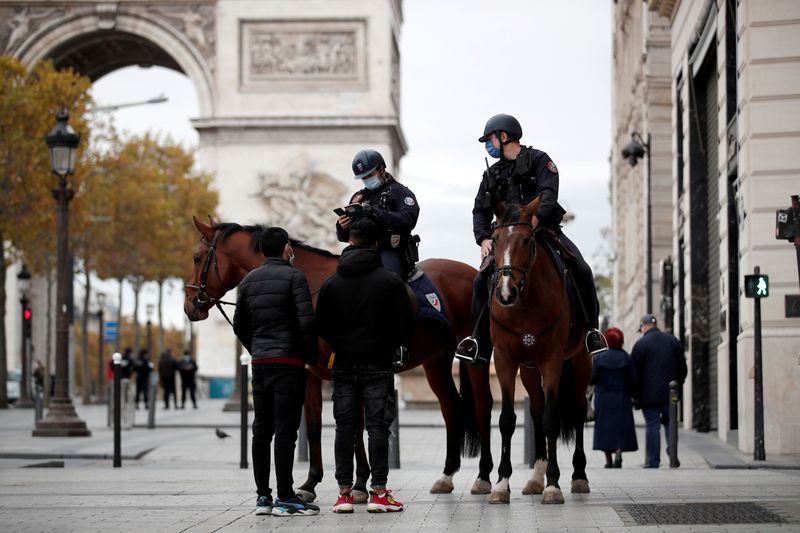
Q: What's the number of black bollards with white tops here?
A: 2